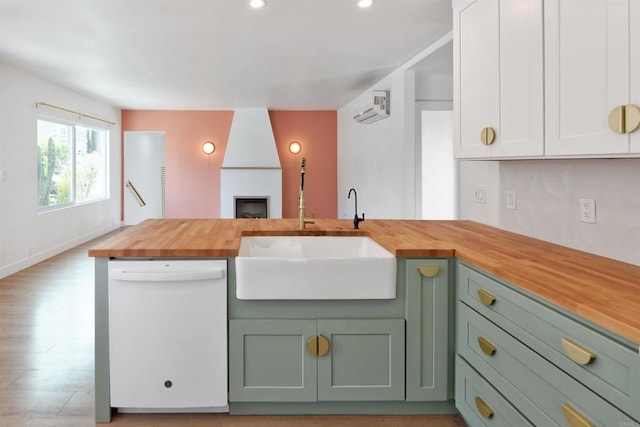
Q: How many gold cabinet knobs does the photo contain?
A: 12